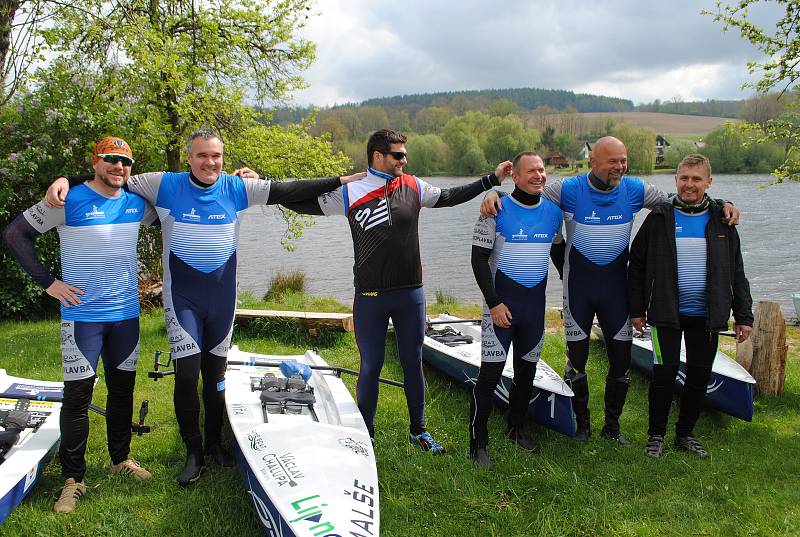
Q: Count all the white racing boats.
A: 4